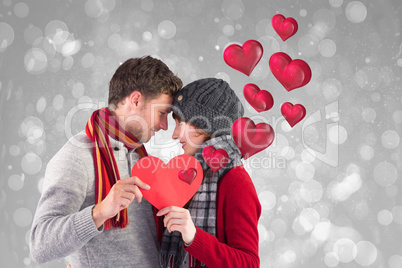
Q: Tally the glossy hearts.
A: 8